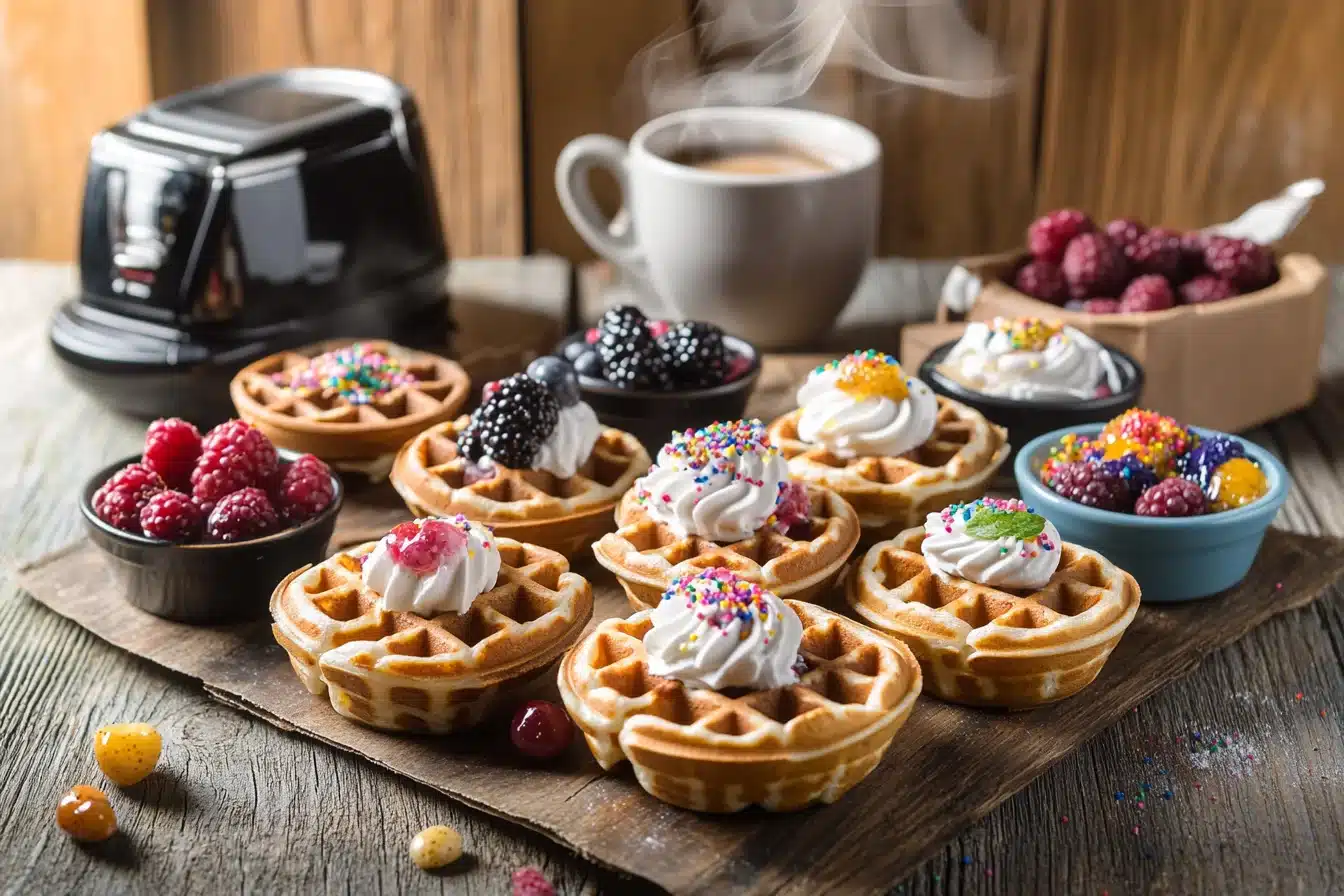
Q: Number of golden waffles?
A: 7